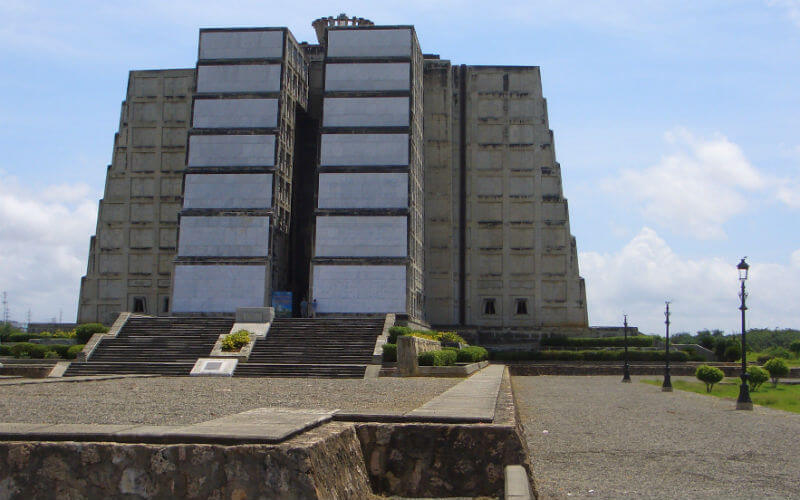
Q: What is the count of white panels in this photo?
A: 14